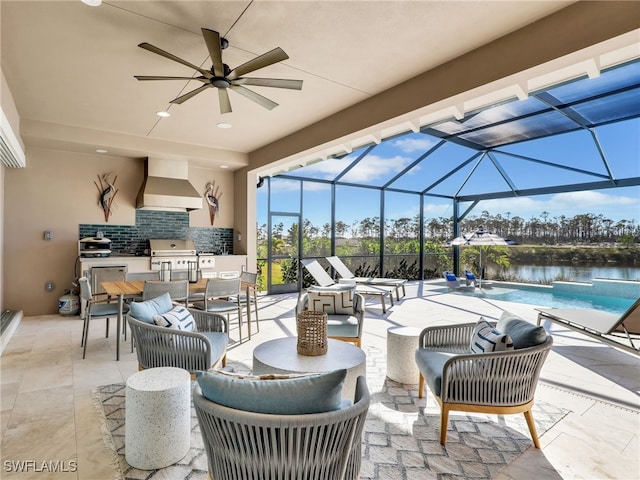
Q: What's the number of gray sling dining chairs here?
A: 6